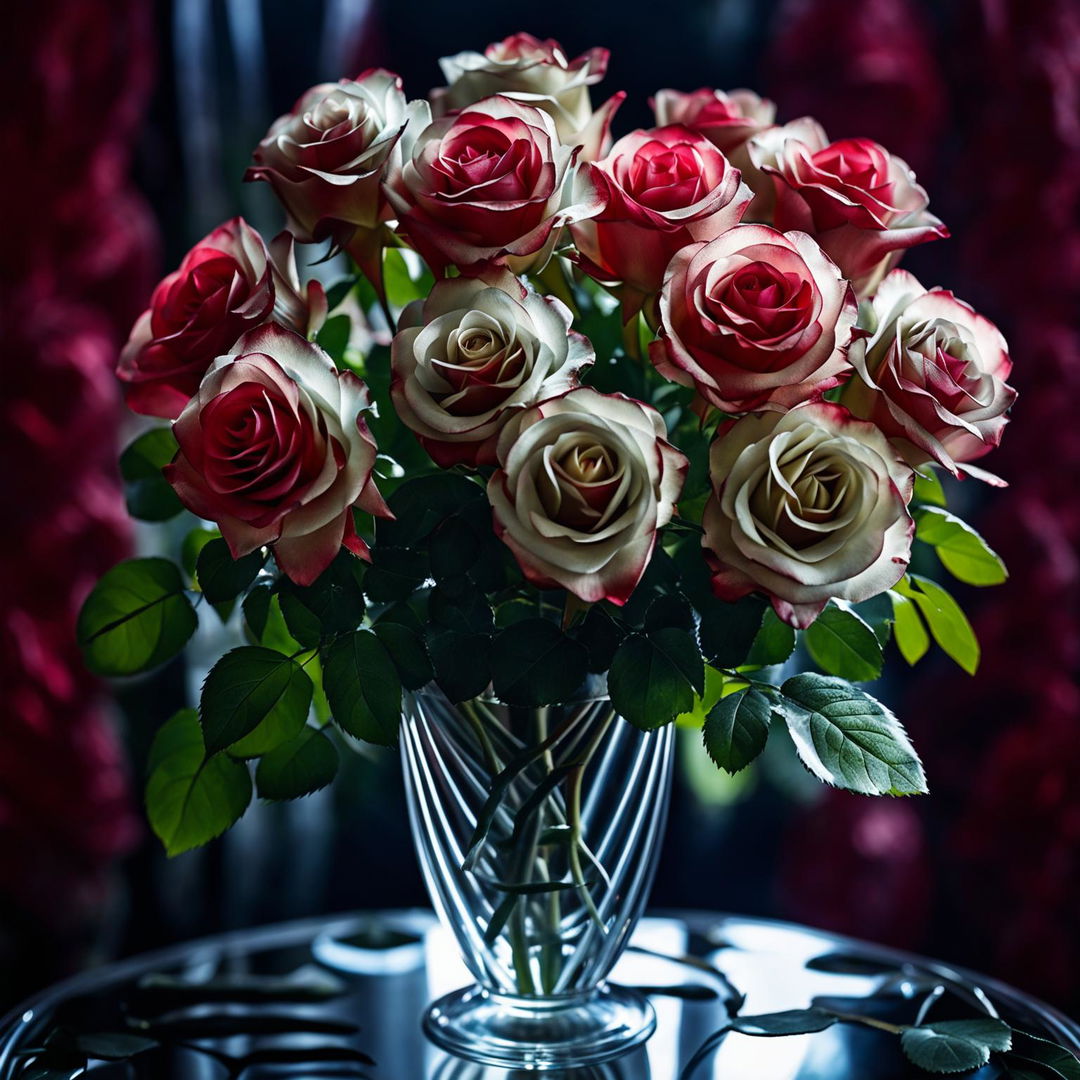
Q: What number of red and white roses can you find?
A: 13